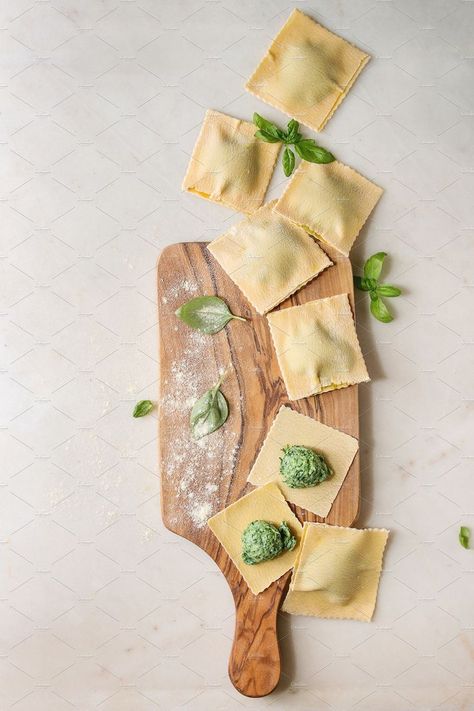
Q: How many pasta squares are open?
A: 2